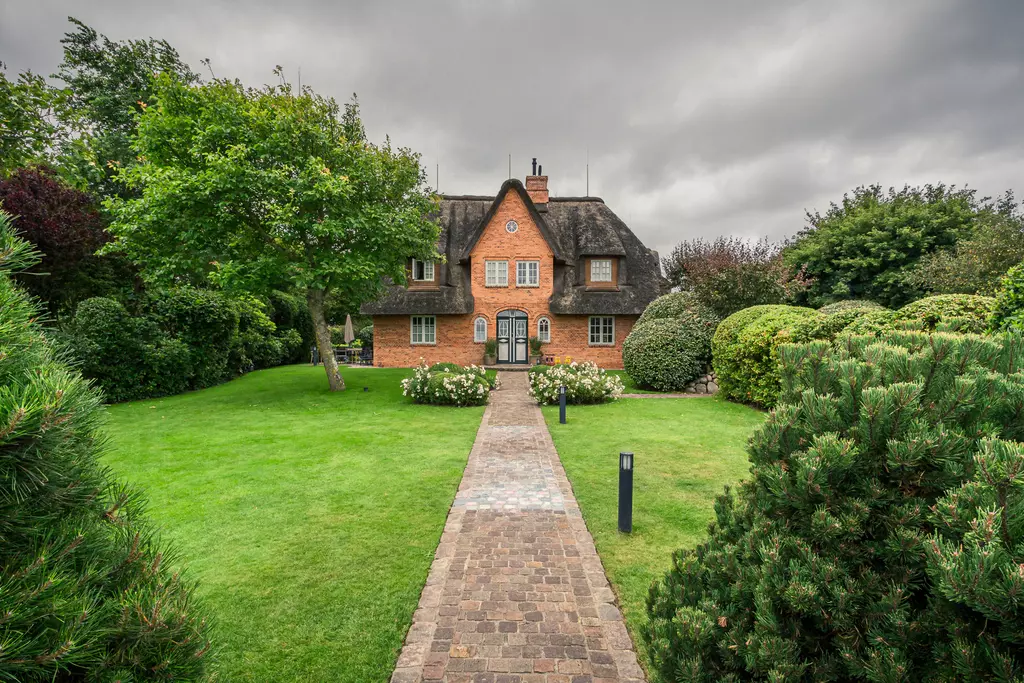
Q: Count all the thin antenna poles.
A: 3